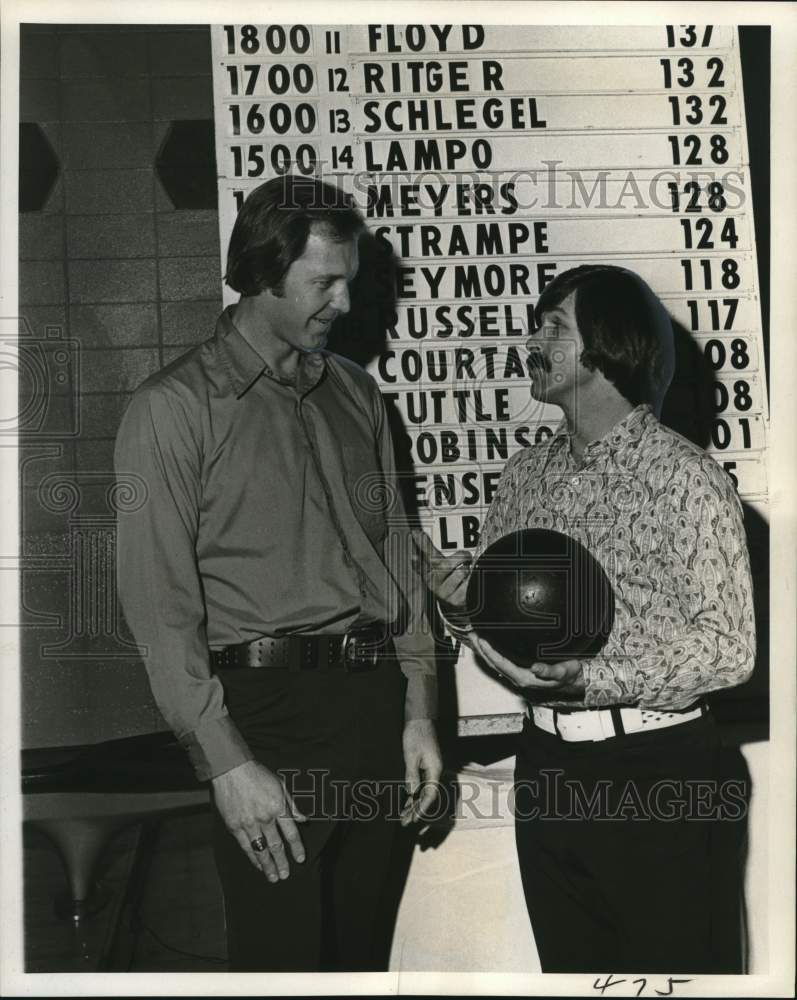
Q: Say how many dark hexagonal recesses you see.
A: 2